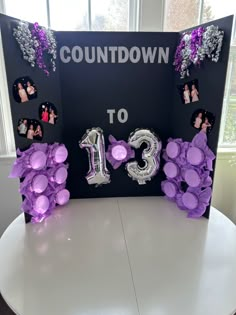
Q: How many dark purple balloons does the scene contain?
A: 0